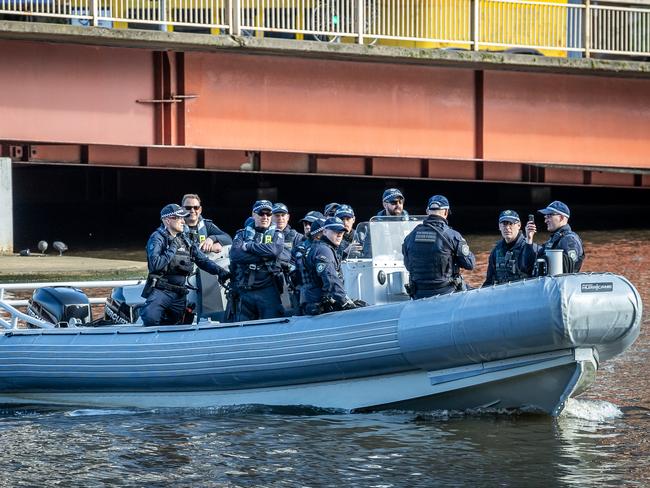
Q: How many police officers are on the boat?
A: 13